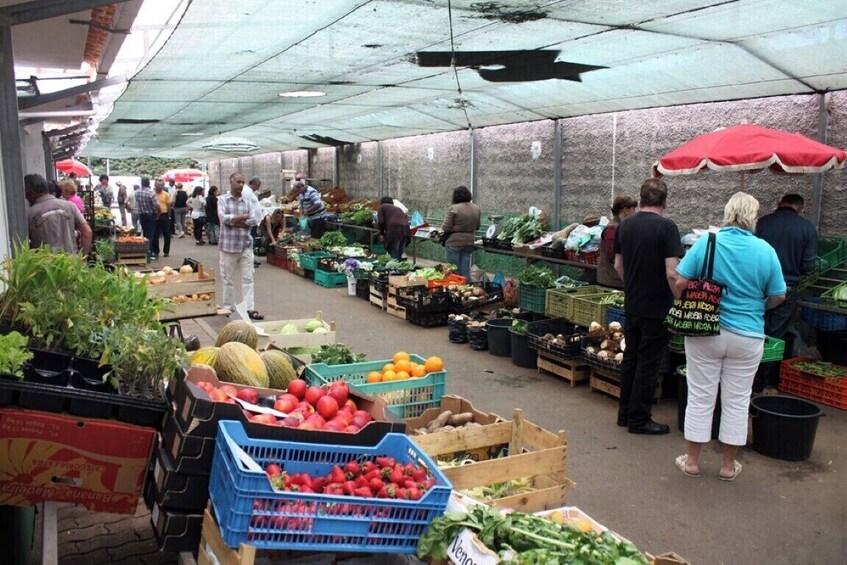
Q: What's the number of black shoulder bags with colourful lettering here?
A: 1